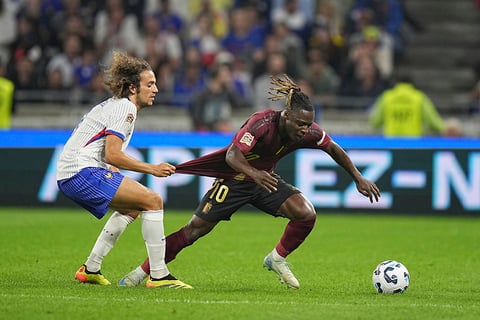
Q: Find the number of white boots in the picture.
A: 2